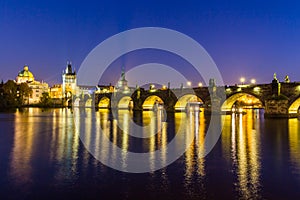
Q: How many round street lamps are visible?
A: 4